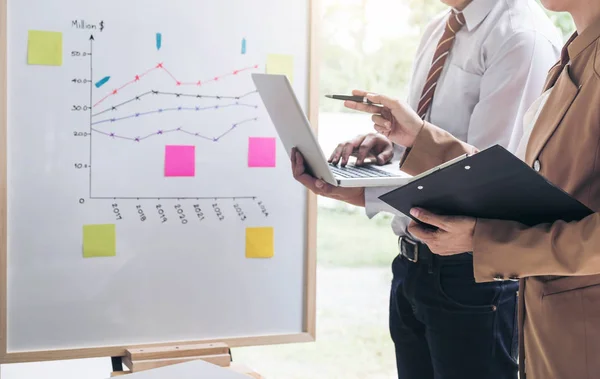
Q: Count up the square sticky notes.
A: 6